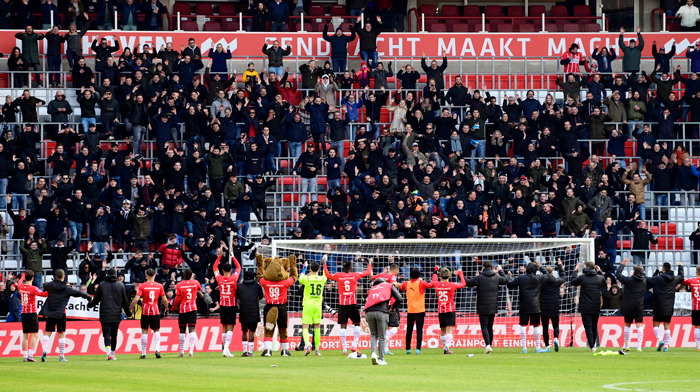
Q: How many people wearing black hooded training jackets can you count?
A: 9